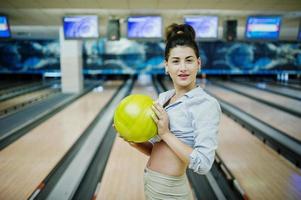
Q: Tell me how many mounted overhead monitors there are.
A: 5